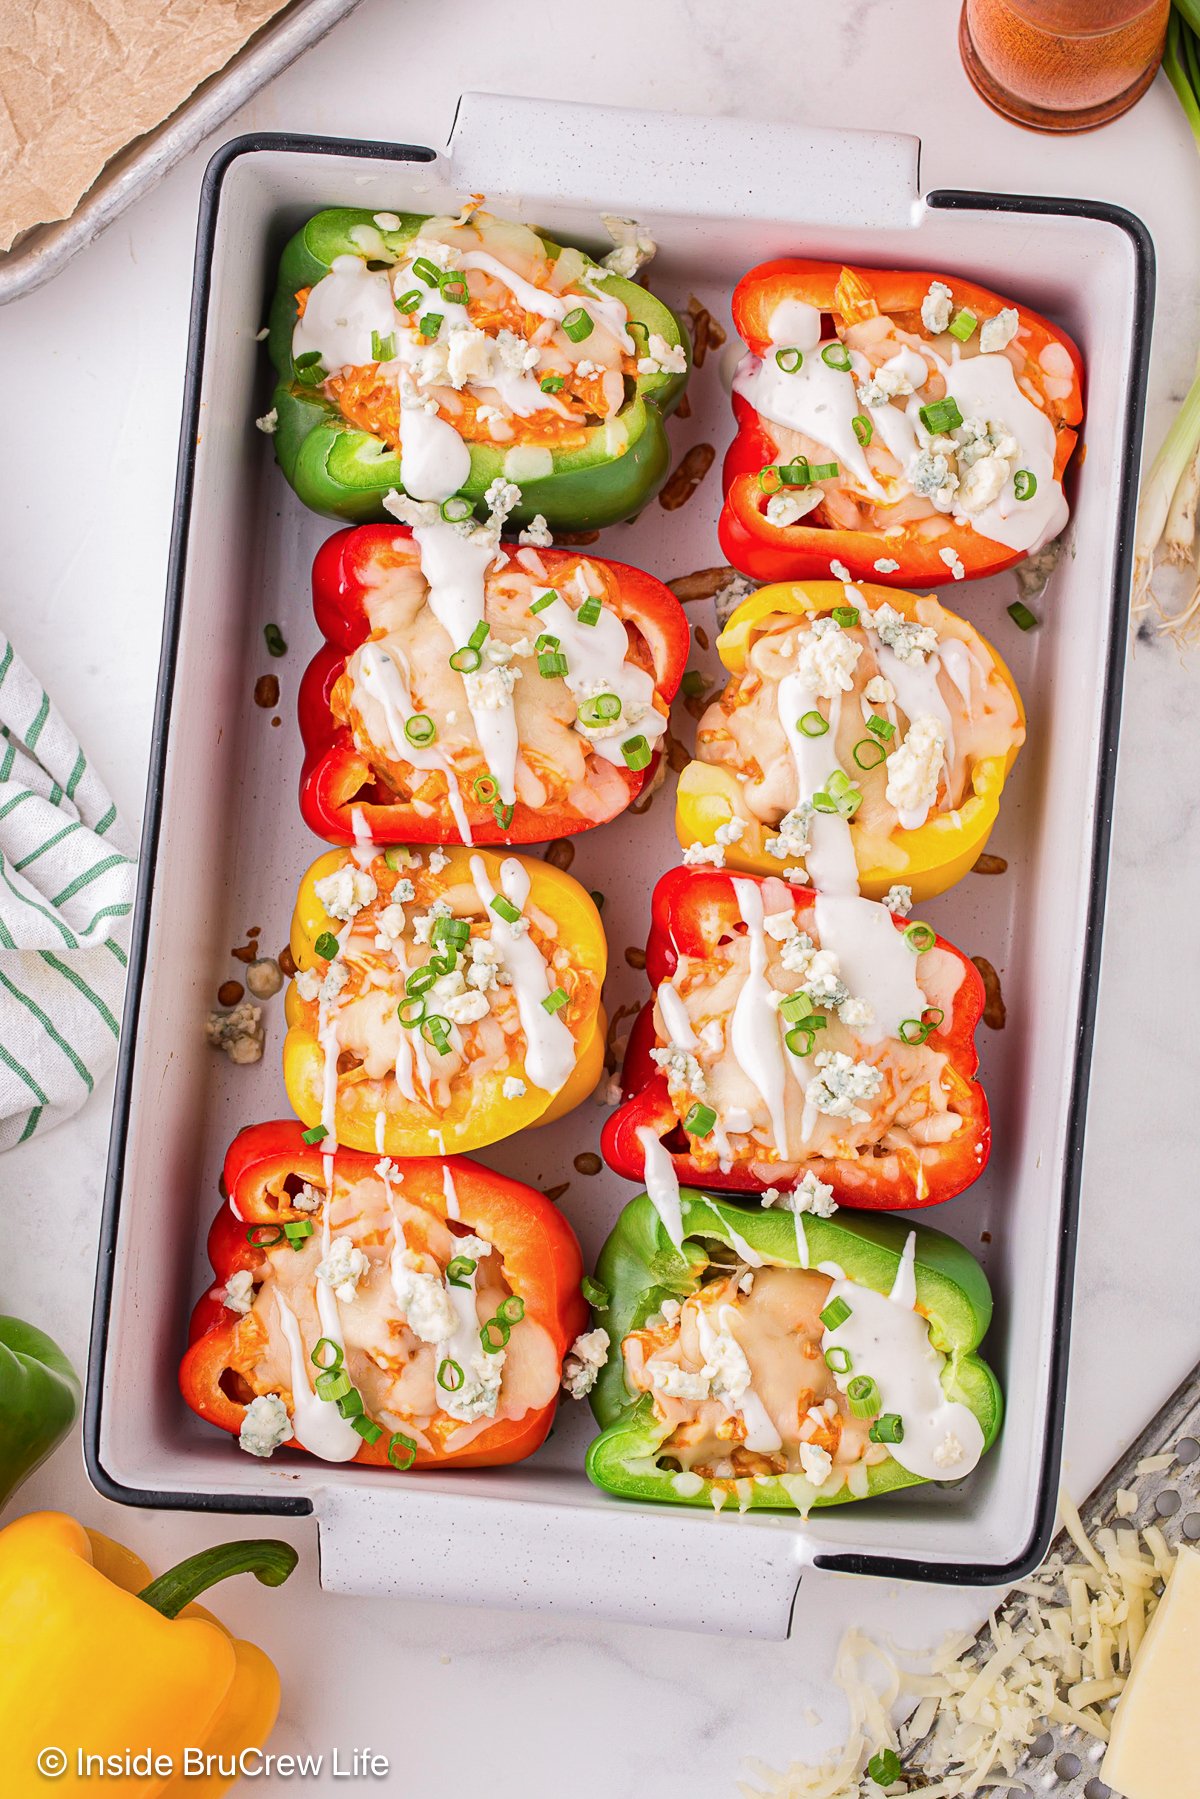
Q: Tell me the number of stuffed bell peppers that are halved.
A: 8